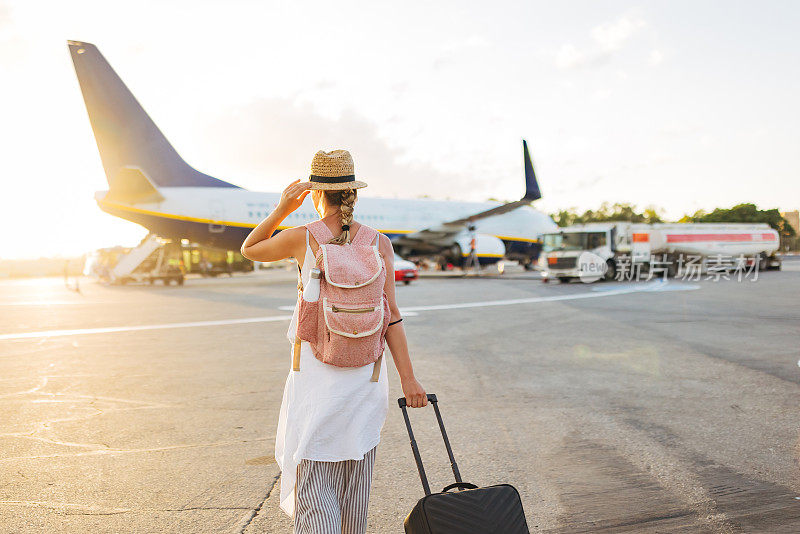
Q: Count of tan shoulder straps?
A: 2